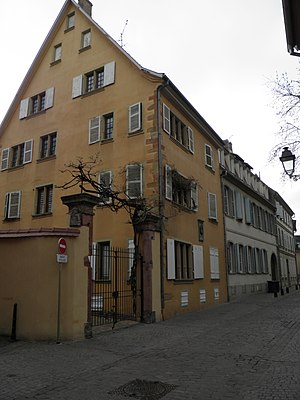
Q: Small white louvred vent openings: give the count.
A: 3